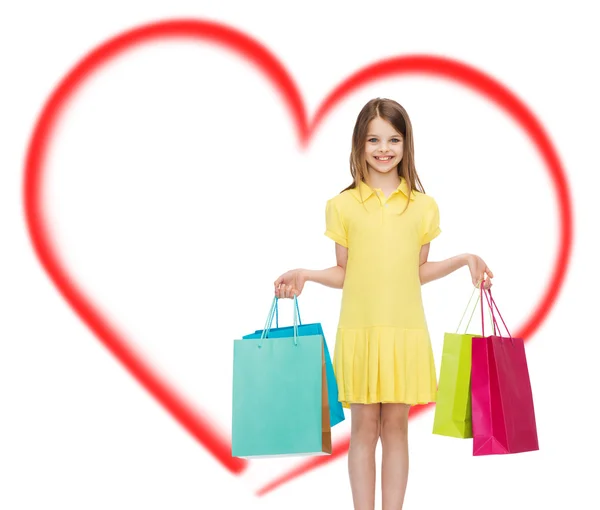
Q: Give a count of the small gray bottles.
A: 0